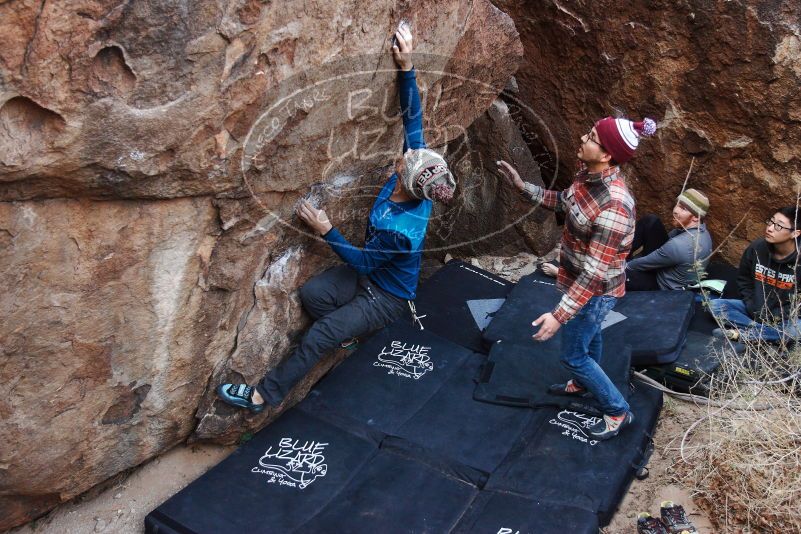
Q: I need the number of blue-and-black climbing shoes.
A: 1